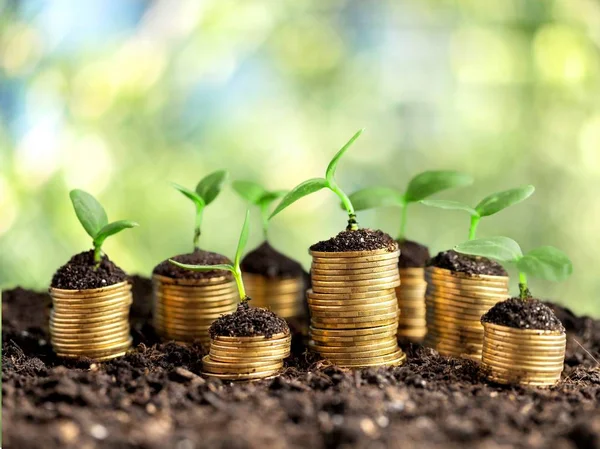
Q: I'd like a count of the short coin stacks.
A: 2